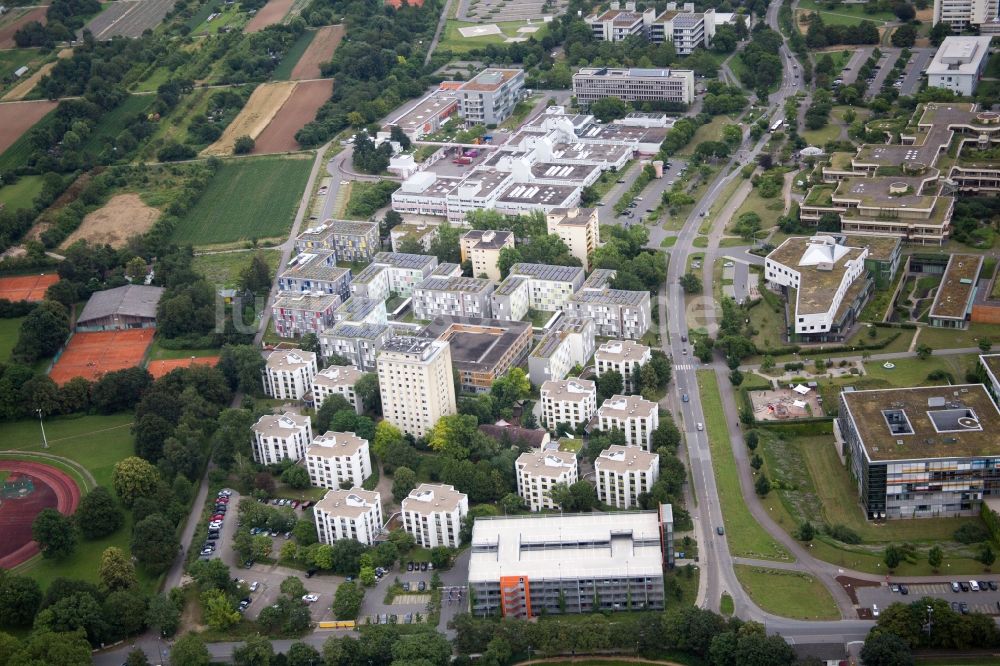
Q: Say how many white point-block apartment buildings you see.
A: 11